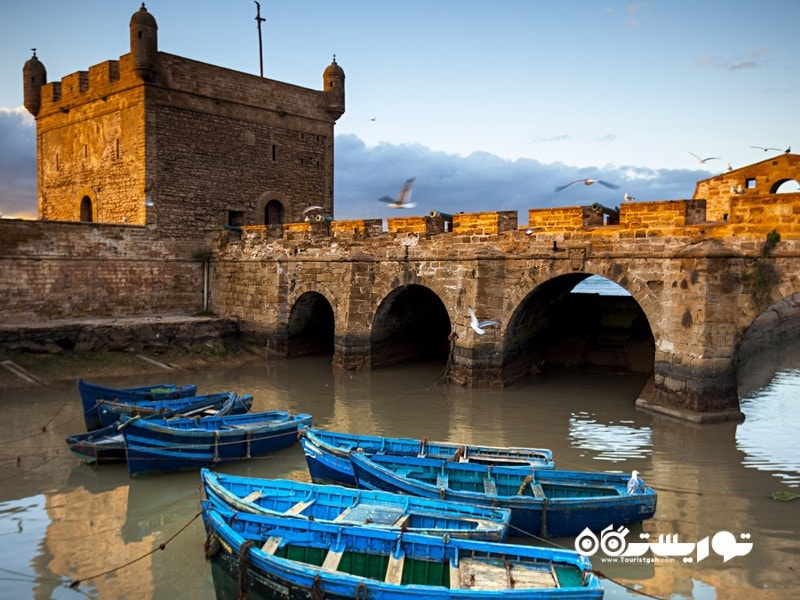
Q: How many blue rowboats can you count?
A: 8